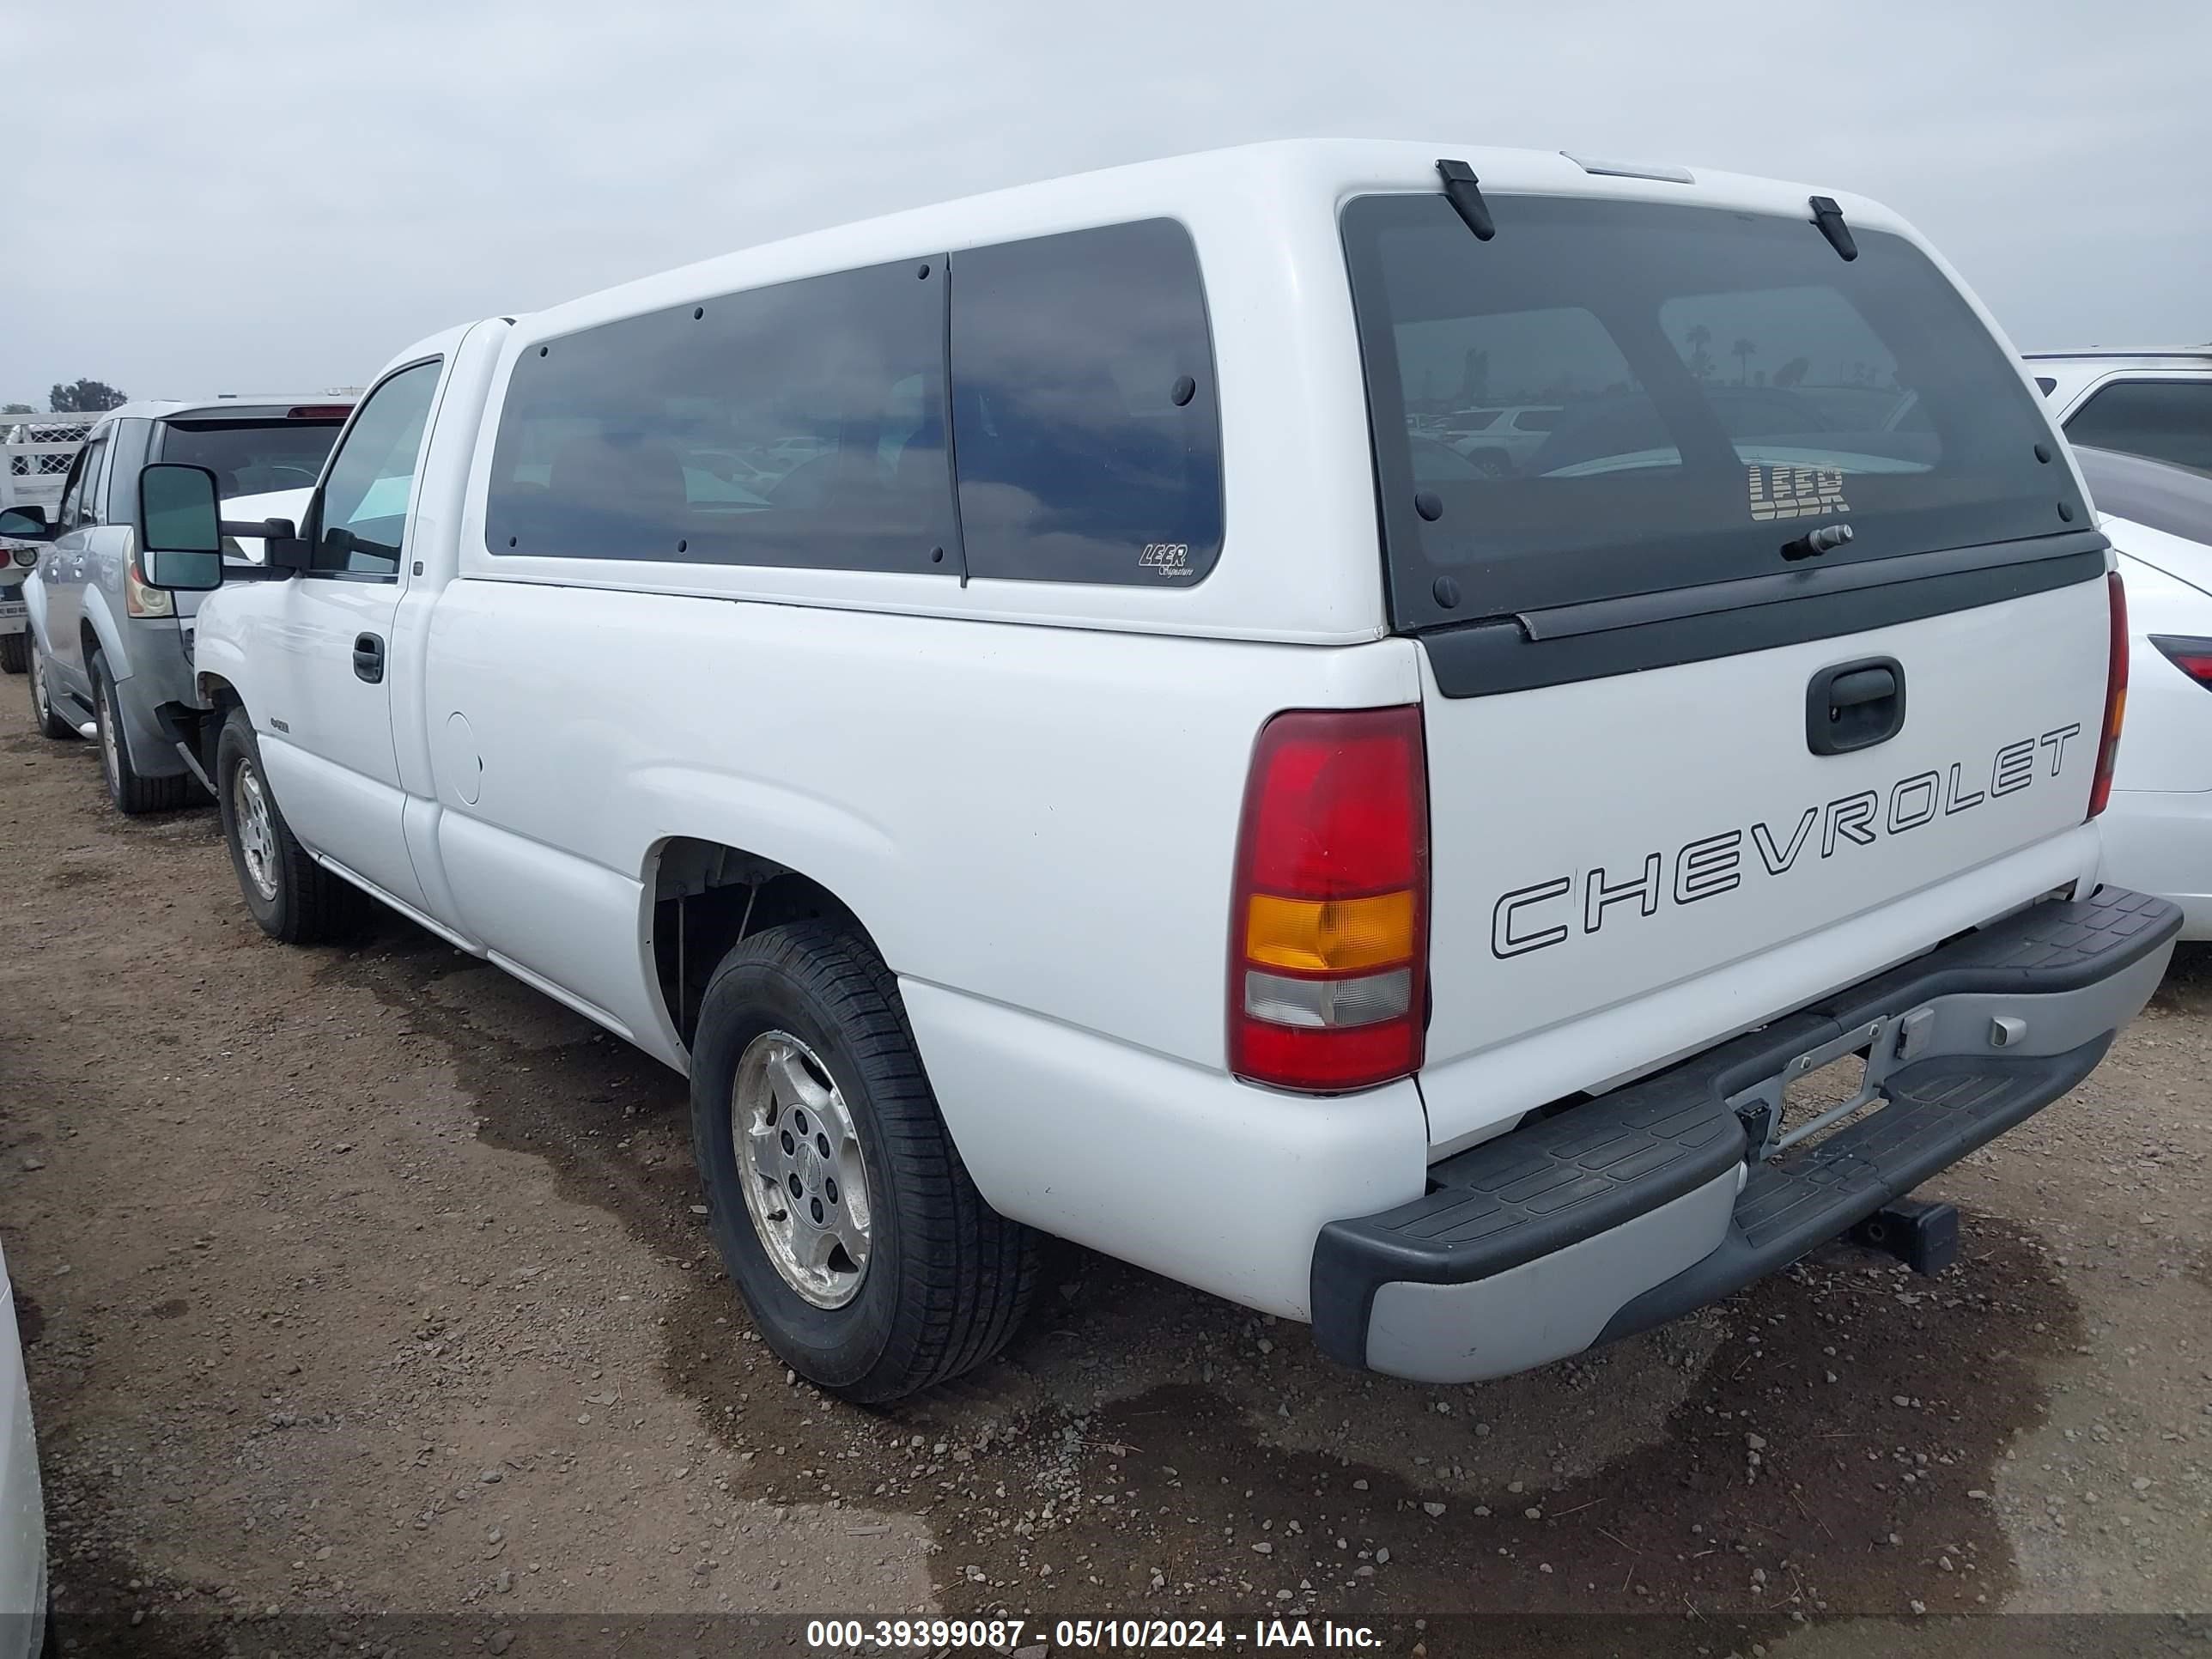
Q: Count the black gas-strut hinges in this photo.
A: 2